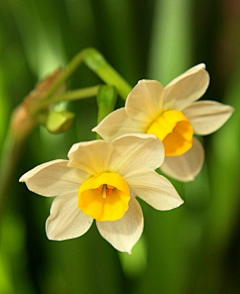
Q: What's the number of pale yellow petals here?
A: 11